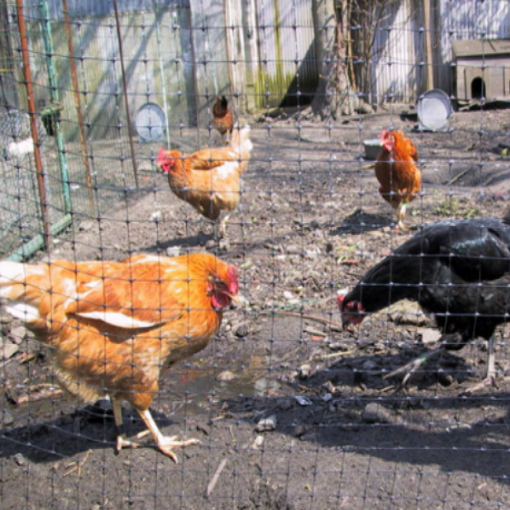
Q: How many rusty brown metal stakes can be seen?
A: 3